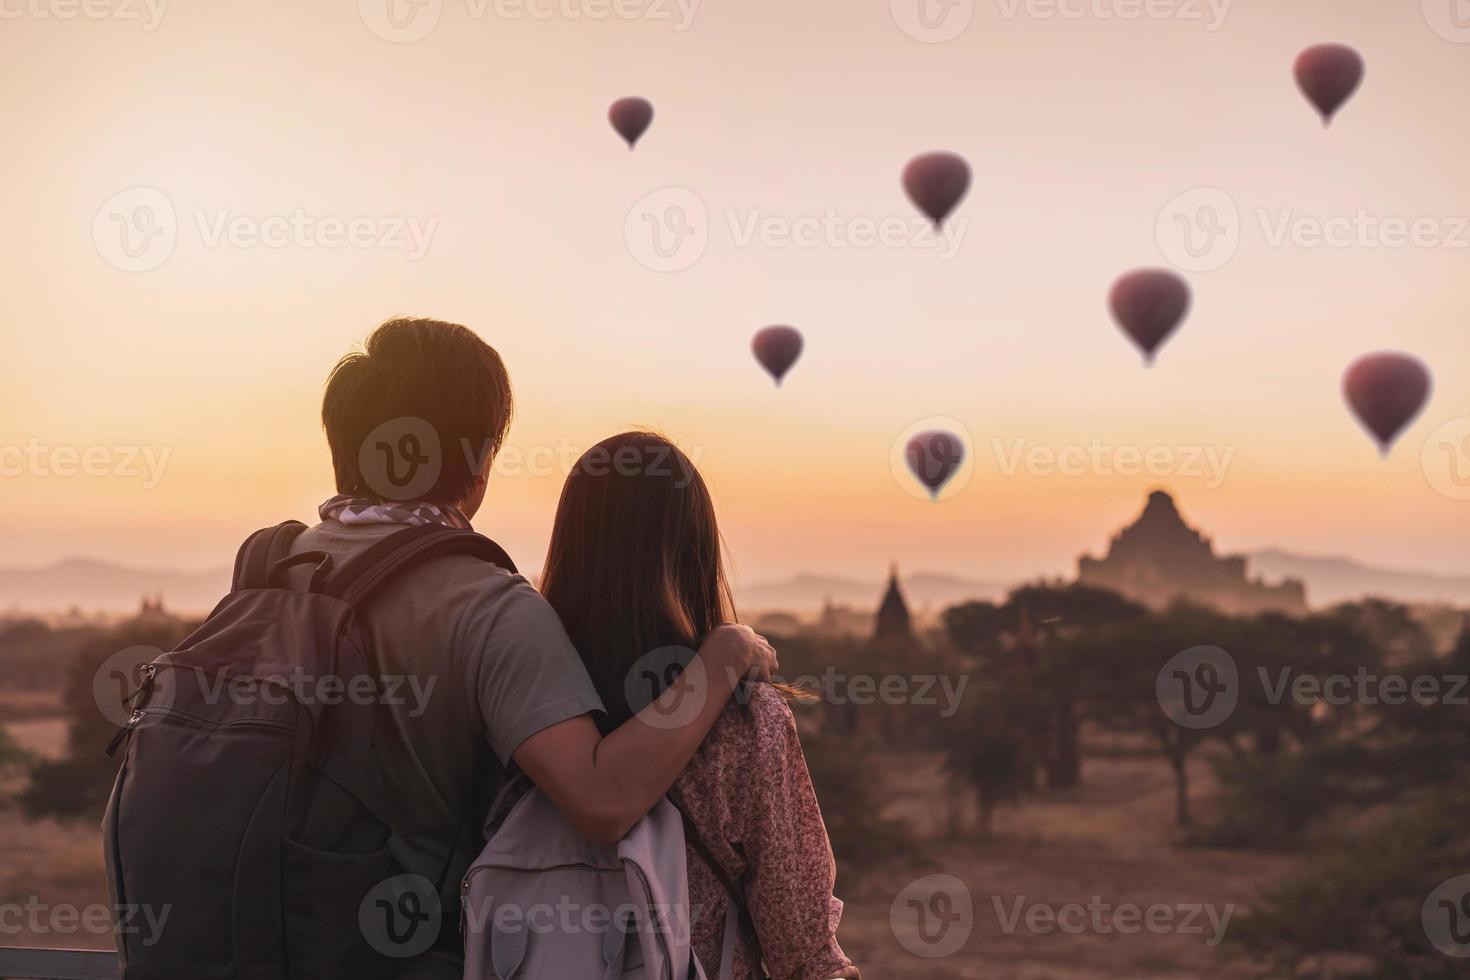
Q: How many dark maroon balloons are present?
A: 7